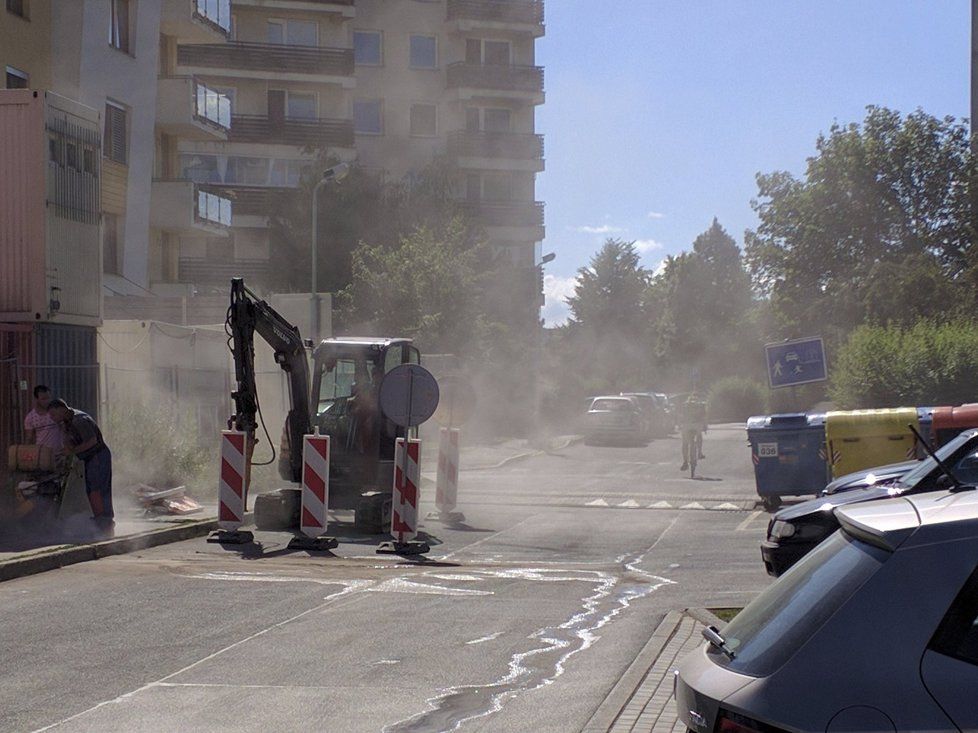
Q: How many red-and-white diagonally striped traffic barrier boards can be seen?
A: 4